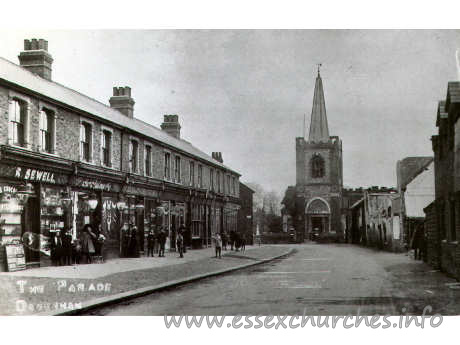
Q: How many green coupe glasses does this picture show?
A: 0